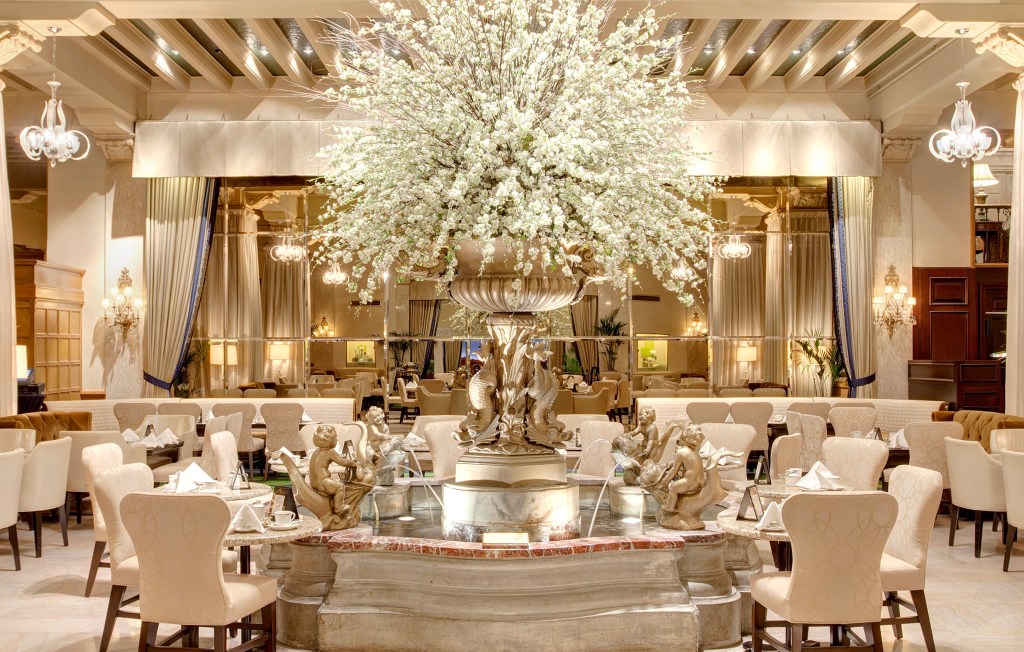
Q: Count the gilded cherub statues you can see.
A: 4